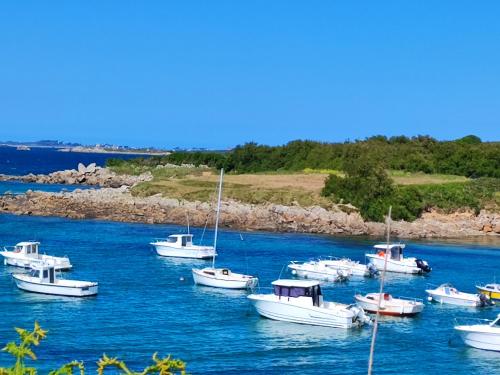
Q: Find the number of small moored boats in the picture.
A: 12